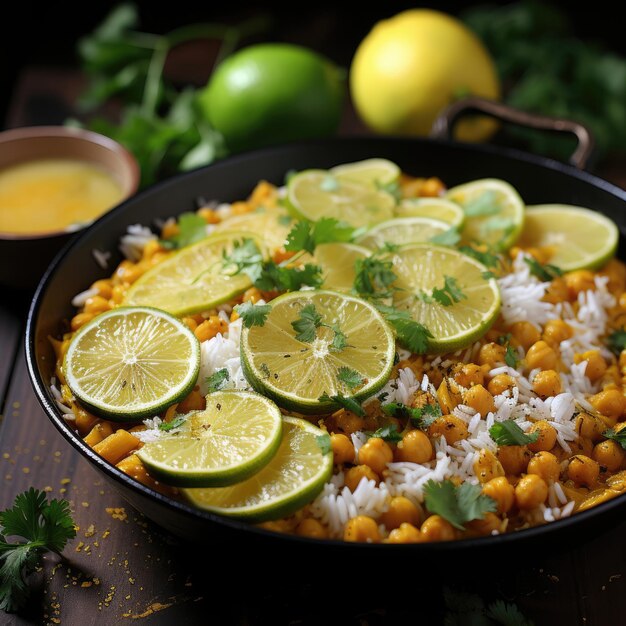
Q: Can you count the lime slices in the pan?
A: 14